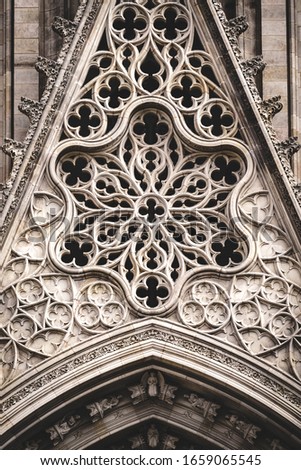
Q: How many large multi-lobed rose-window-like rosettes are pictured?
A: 1